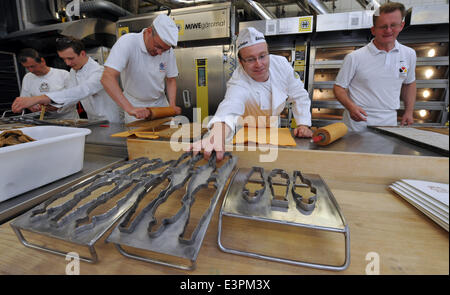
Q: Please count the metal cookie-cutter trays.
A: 3